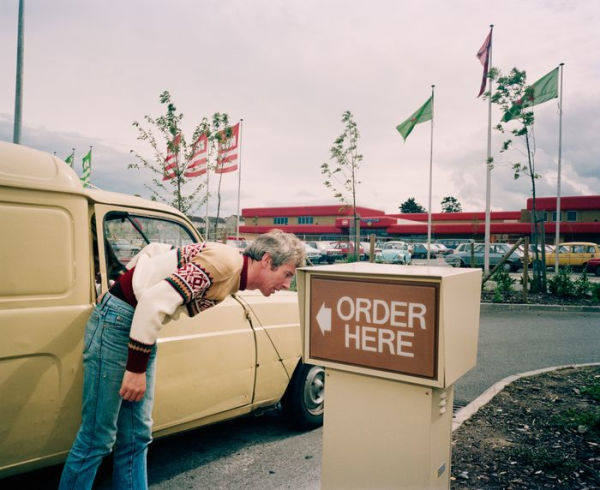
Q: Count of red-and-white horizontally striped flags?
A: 3